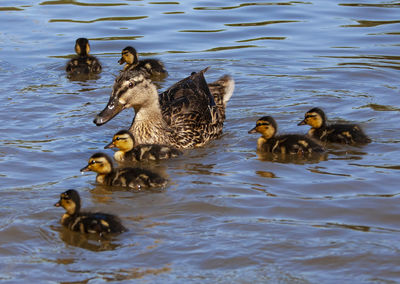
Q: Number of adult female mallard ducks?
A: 1